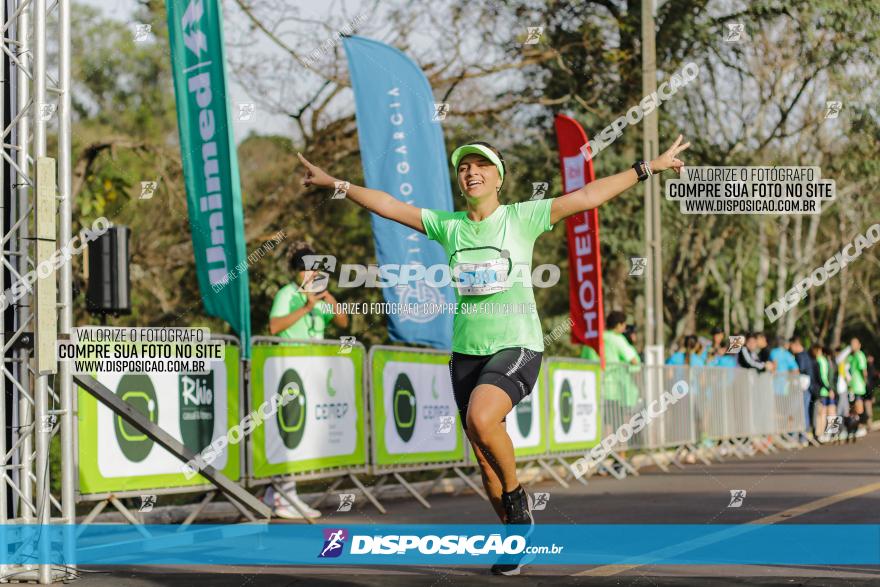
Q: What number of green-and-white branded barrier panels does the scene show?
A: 5